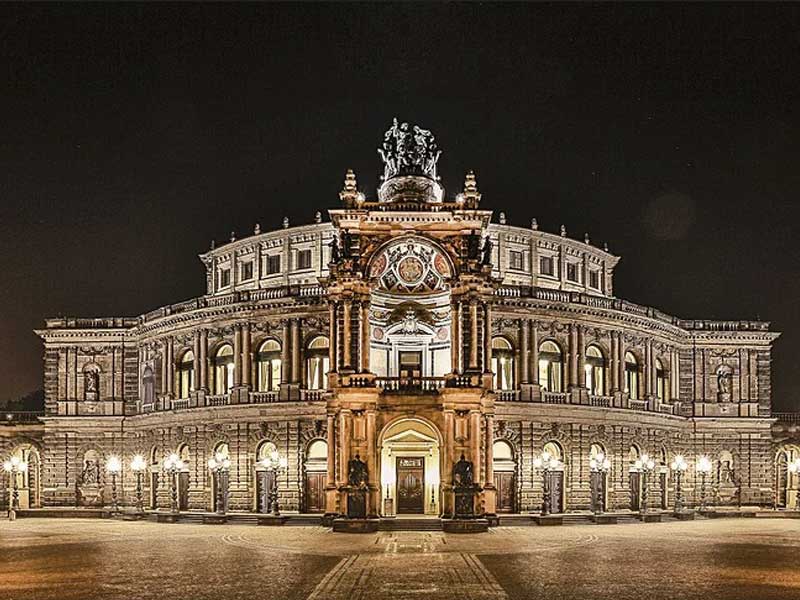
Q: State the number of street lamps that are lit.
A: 12